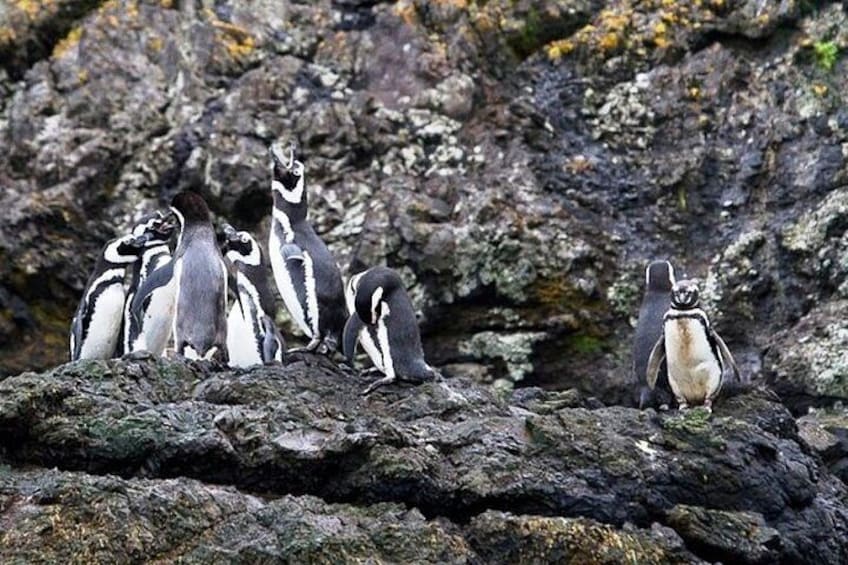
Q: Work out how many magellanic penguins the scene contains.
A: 8